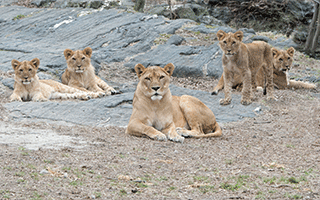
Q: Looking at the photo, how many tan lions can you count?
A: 5